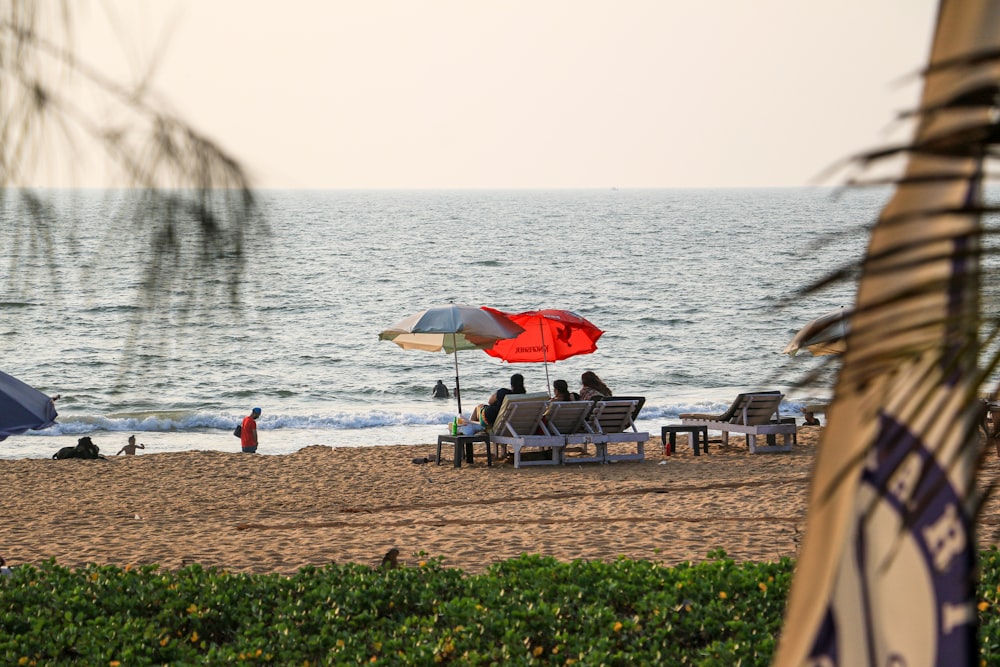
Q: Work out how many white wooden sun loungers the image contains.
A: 4